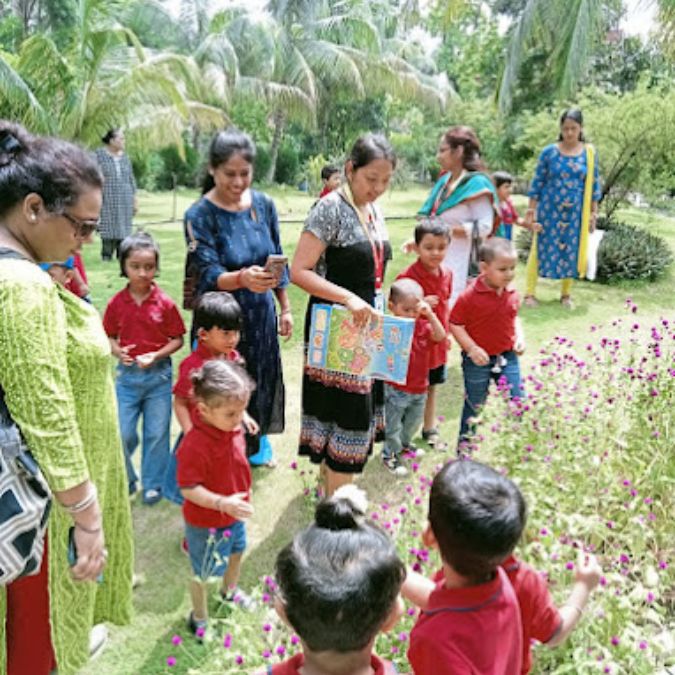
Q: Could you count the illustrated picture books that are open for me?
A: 1